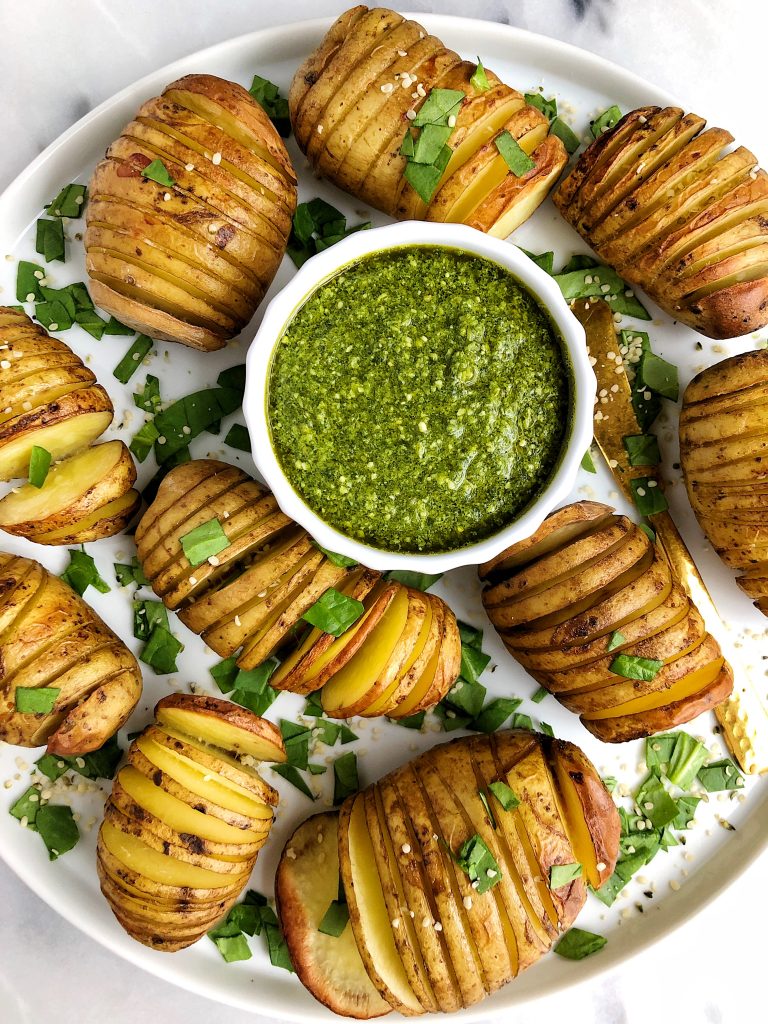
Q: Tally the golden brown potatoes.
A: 10